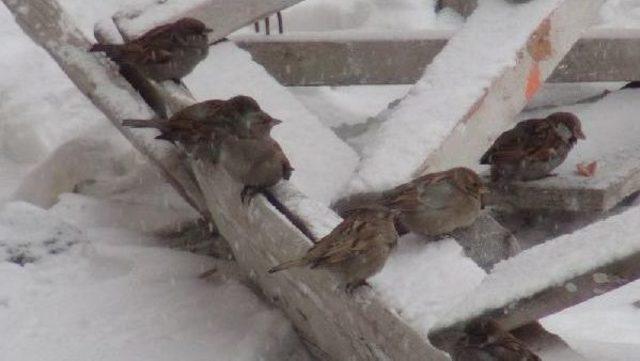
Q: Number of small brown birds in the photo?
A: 7